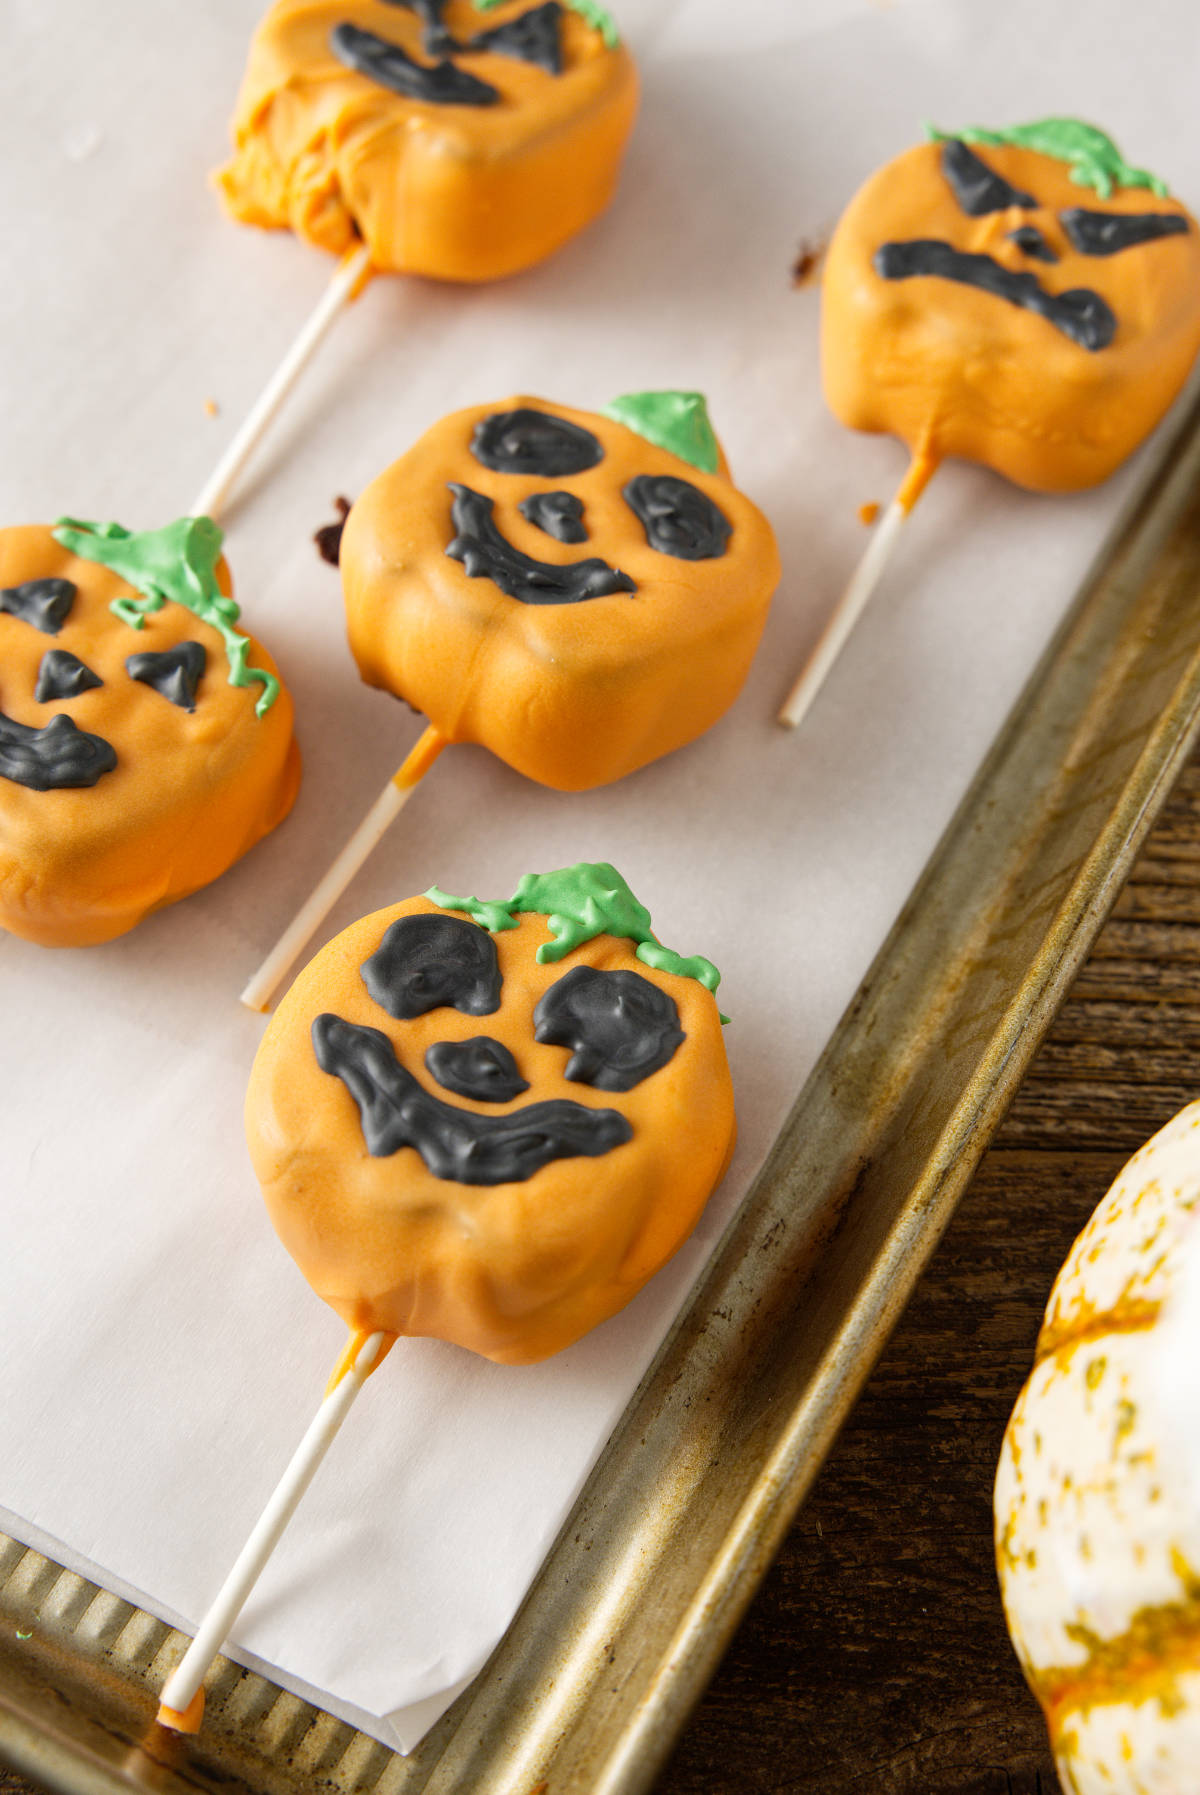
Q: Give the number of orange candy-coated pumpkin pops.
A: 5